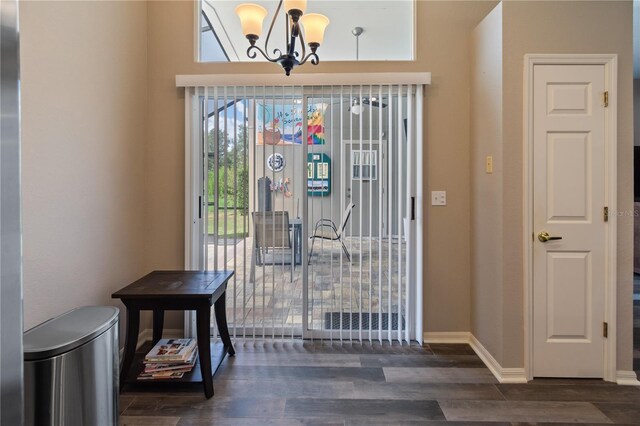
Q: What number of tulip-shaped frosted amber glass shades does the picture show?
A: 3